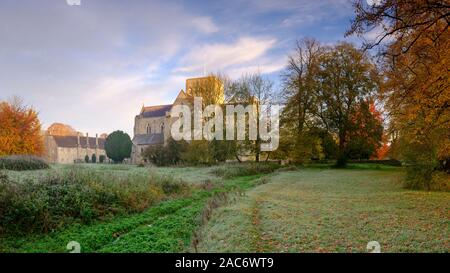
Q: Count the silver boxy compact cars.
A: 0